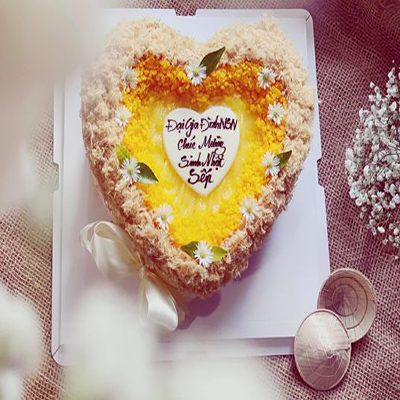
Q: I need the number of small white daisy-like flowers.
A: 10